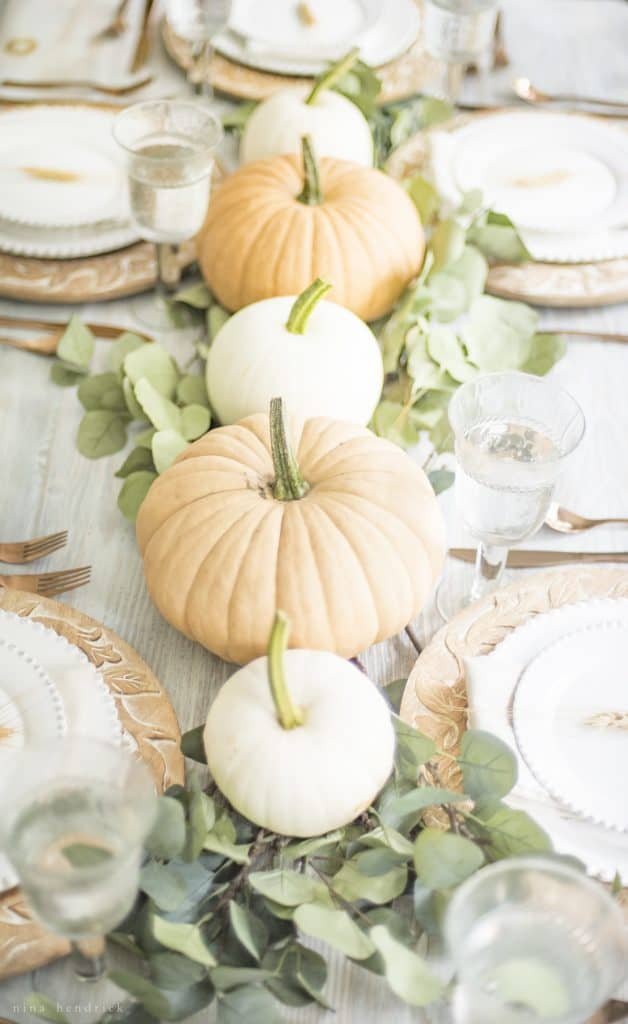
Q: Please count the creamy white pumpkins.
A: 3